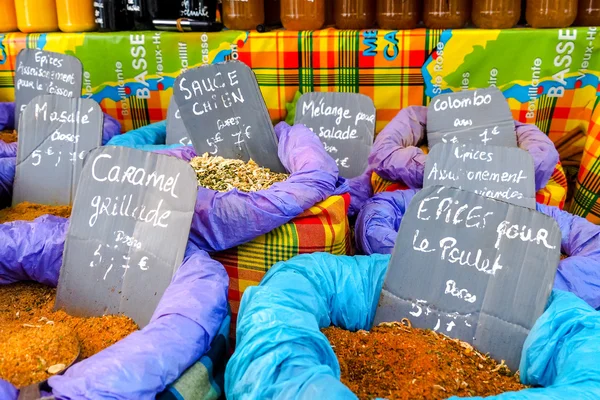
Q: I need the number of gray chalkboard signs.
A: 9